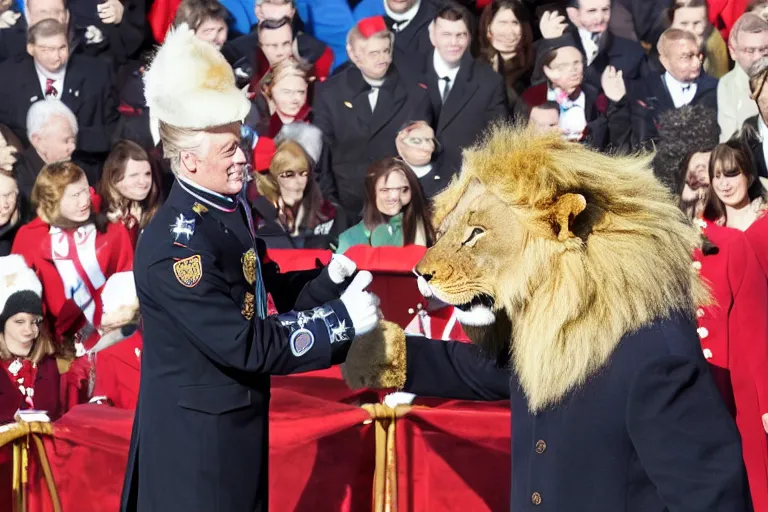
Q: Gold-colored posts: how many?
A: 2